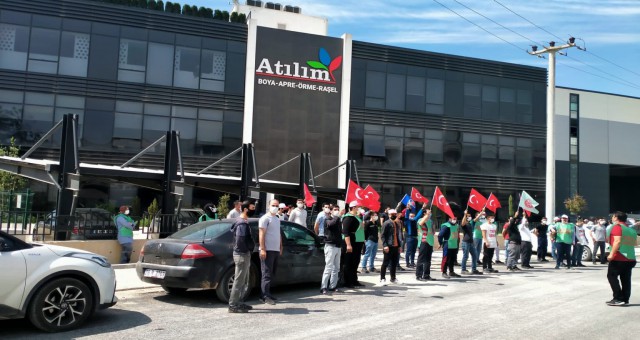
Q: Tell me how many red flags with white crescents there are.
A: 6